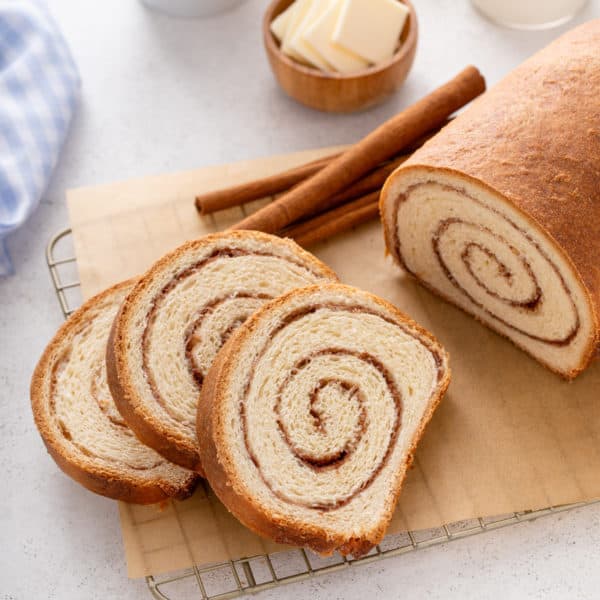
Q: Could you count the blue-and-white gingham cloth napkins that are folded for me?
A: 1